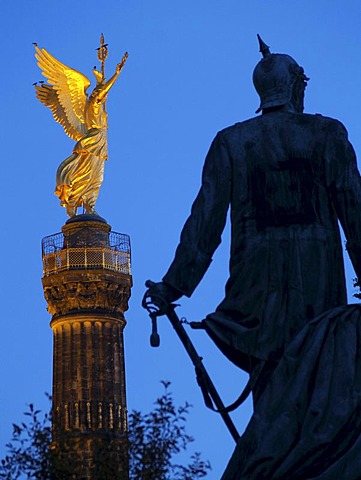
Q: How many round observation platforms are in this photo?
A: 1